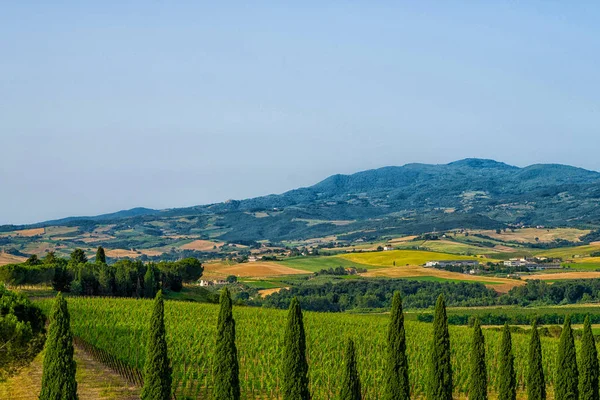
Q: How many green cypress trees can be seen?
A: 12